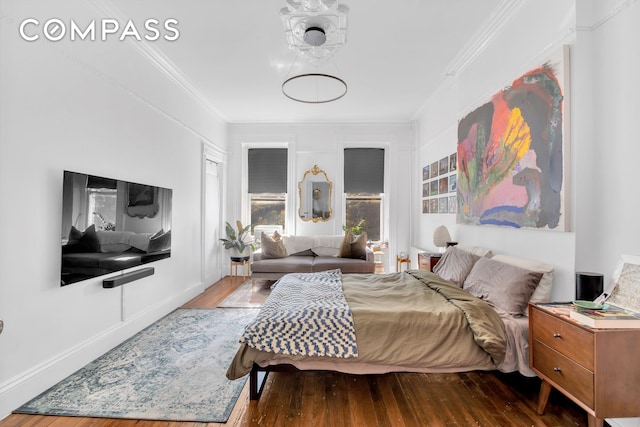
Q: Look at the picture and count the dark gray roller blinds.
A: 2